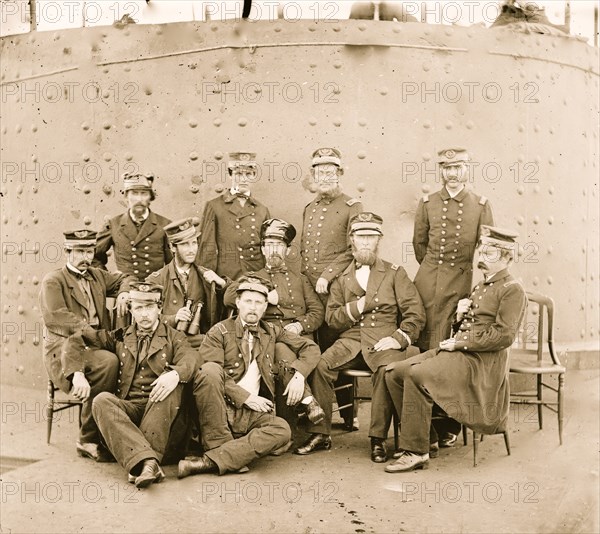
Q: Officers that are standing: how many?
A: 4